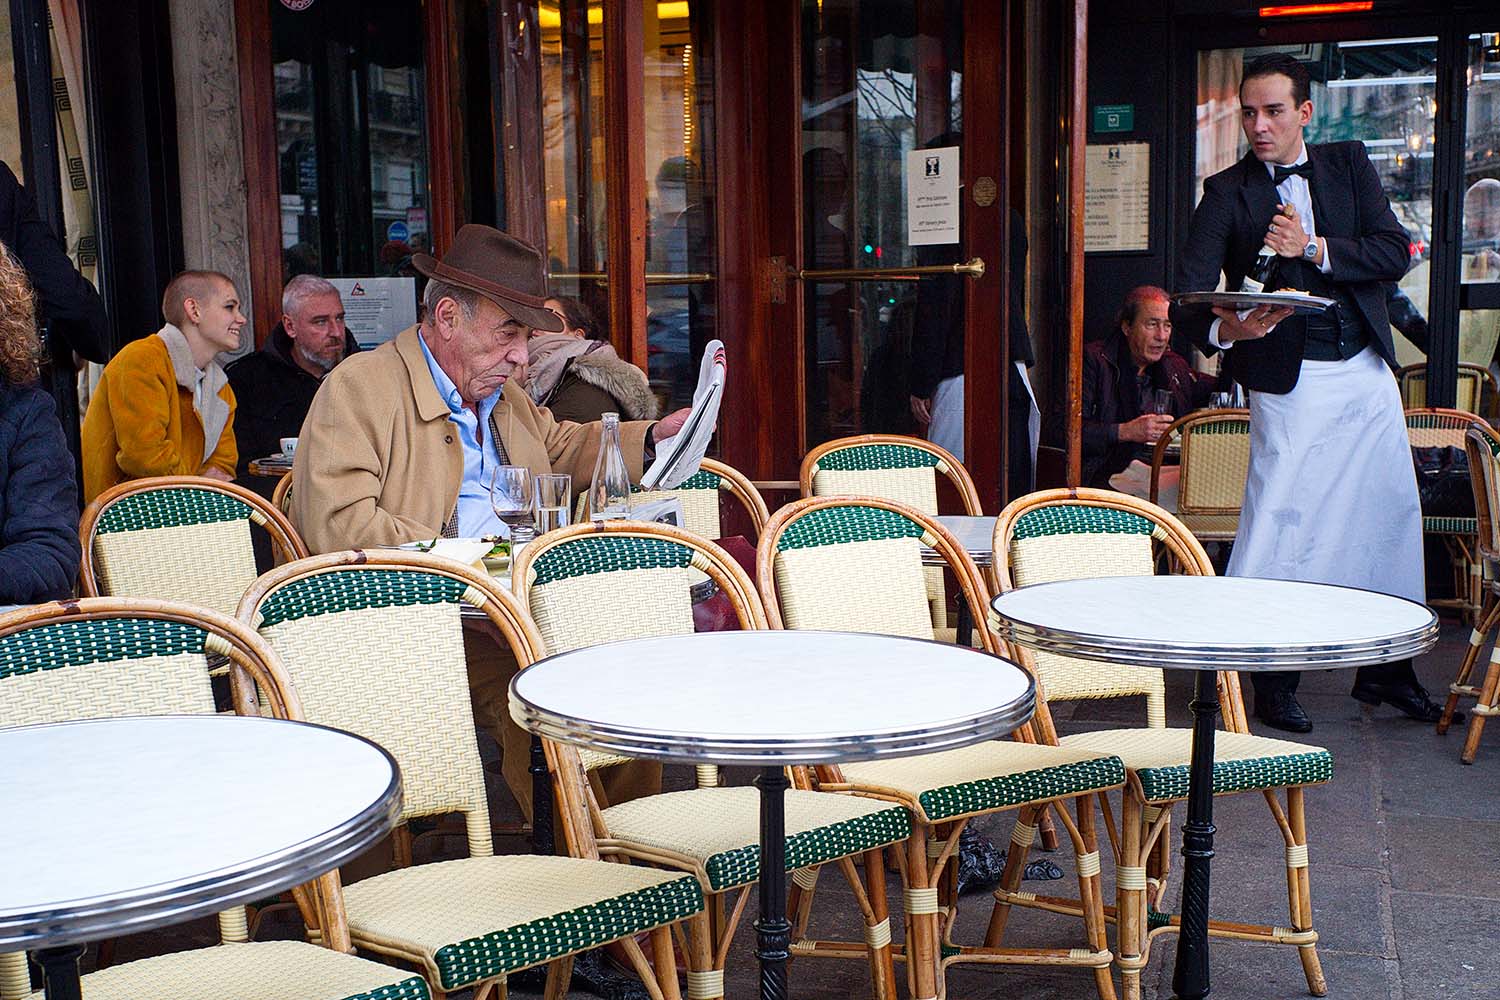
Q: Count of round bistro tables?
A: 3